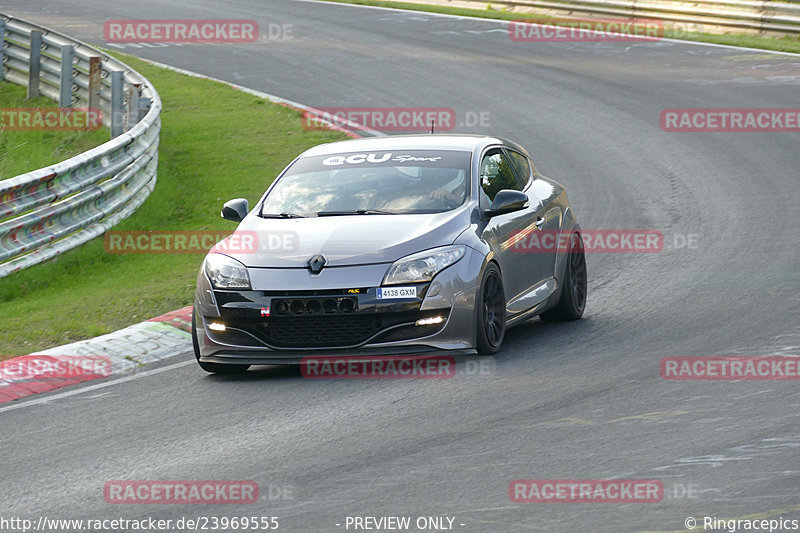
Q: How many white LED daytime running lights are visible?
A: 2